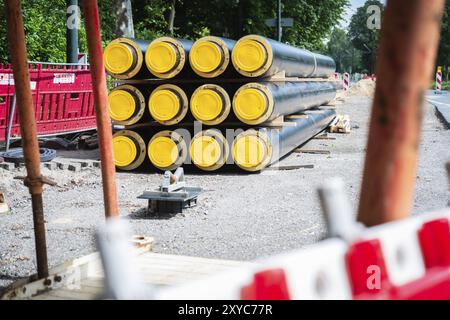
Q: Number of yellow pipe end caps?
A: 12